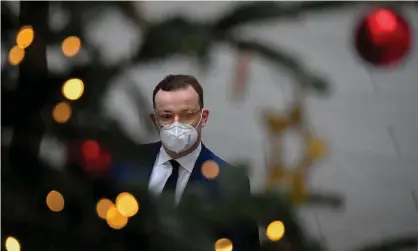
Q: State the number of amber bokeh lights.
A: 13